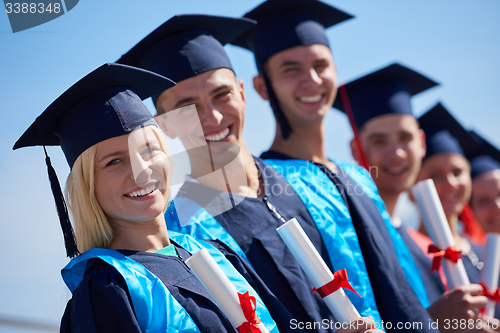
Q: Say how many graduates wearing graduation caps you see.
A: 6